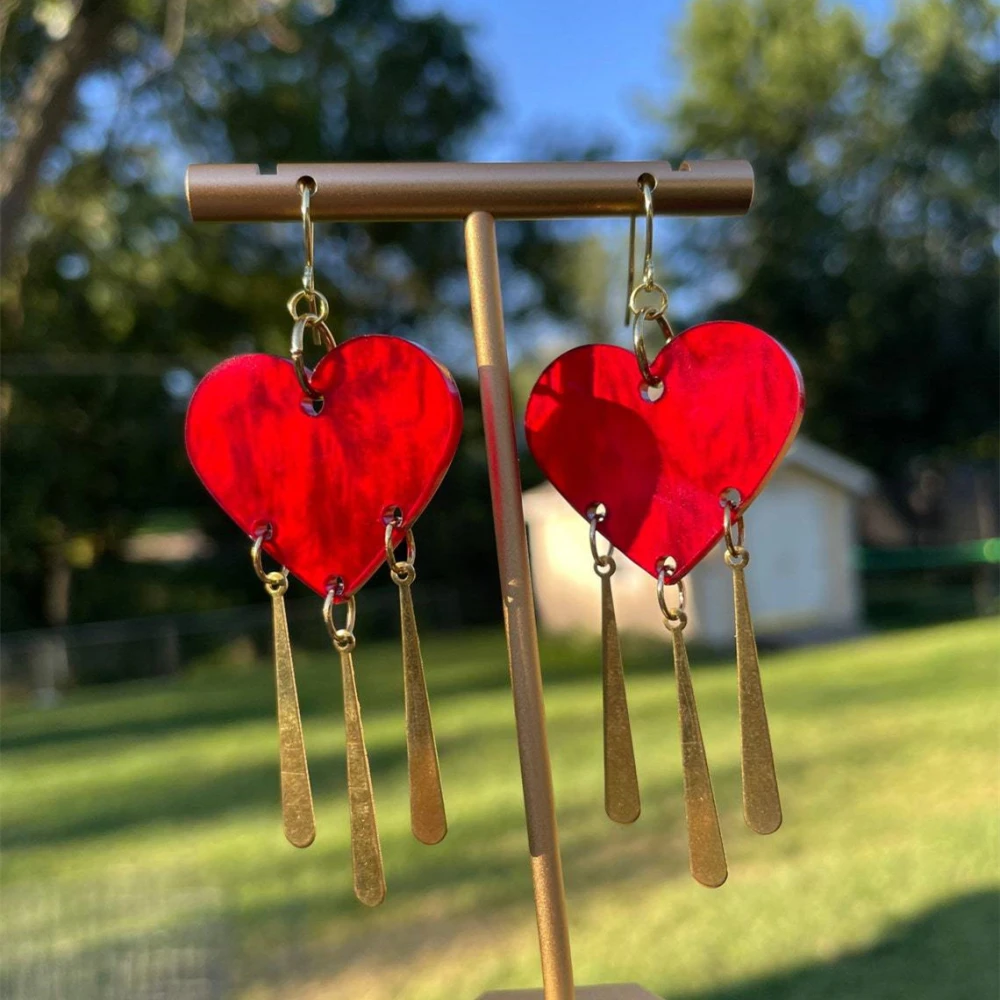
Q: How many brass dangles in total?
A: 6